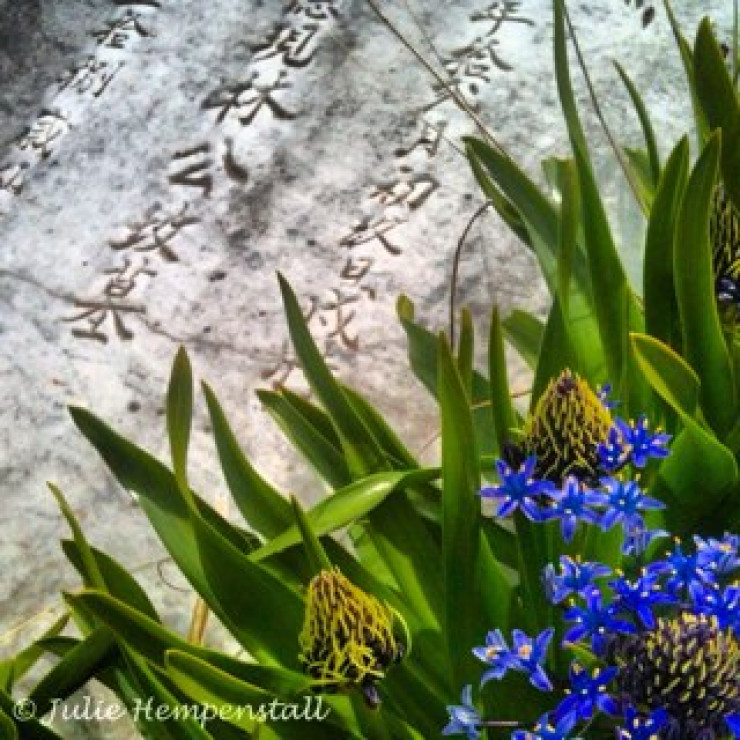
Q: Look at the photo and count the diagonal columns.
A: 3